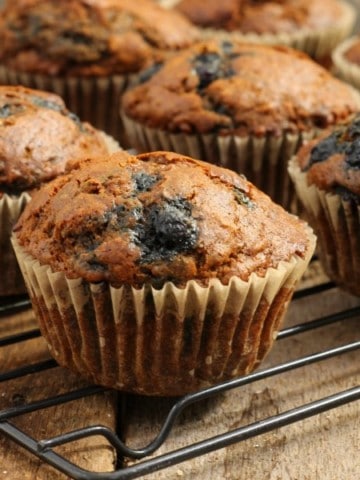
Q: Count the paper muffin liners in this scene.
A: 7